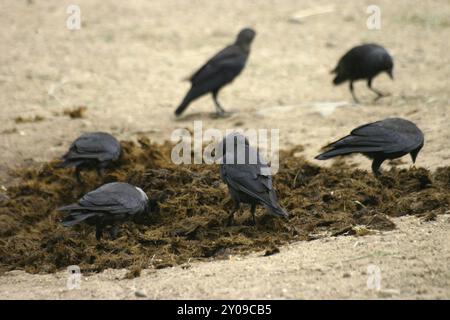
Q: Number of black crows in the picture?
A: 6